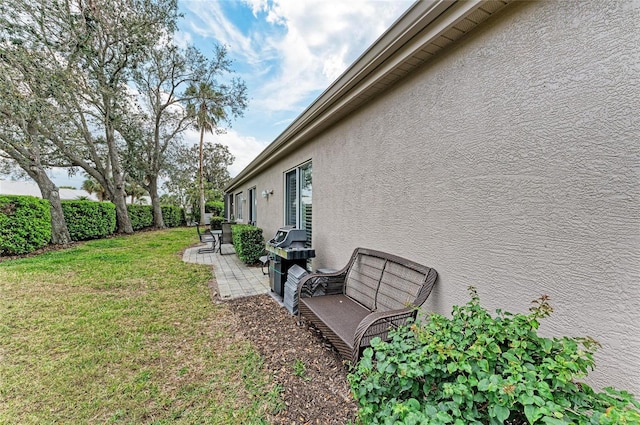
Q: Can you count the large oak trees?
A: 3